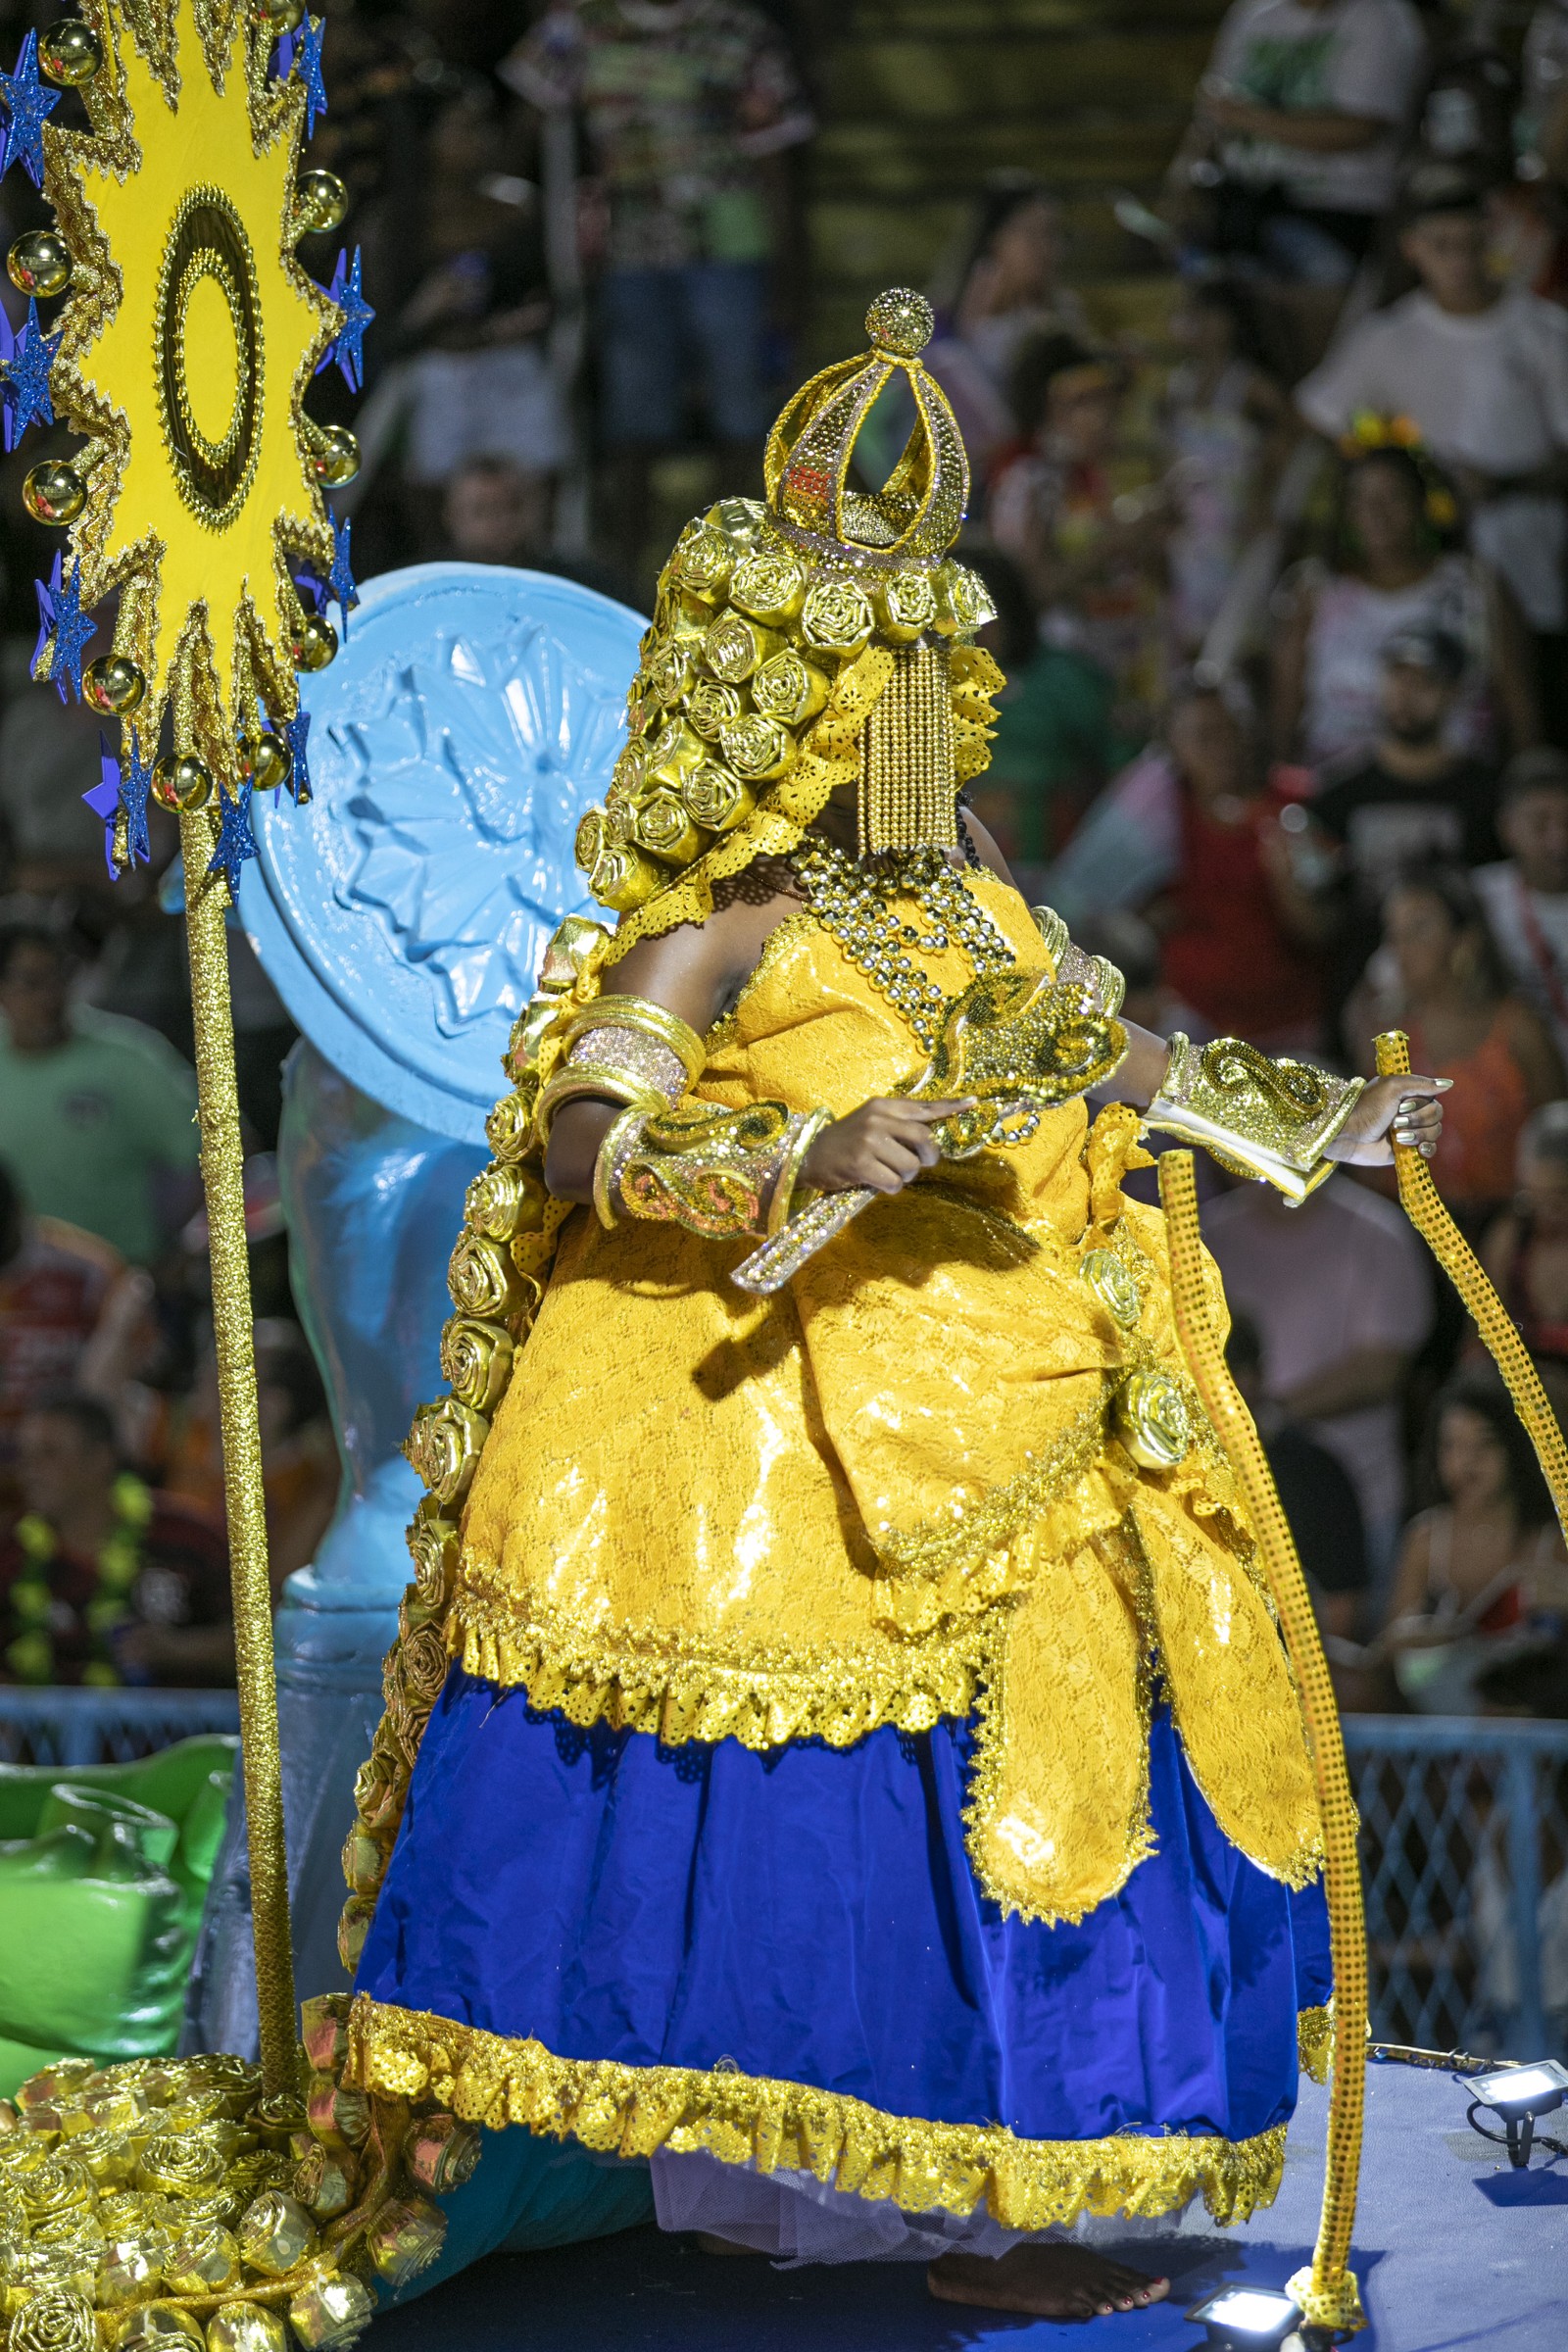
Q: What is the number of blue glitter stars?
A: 9